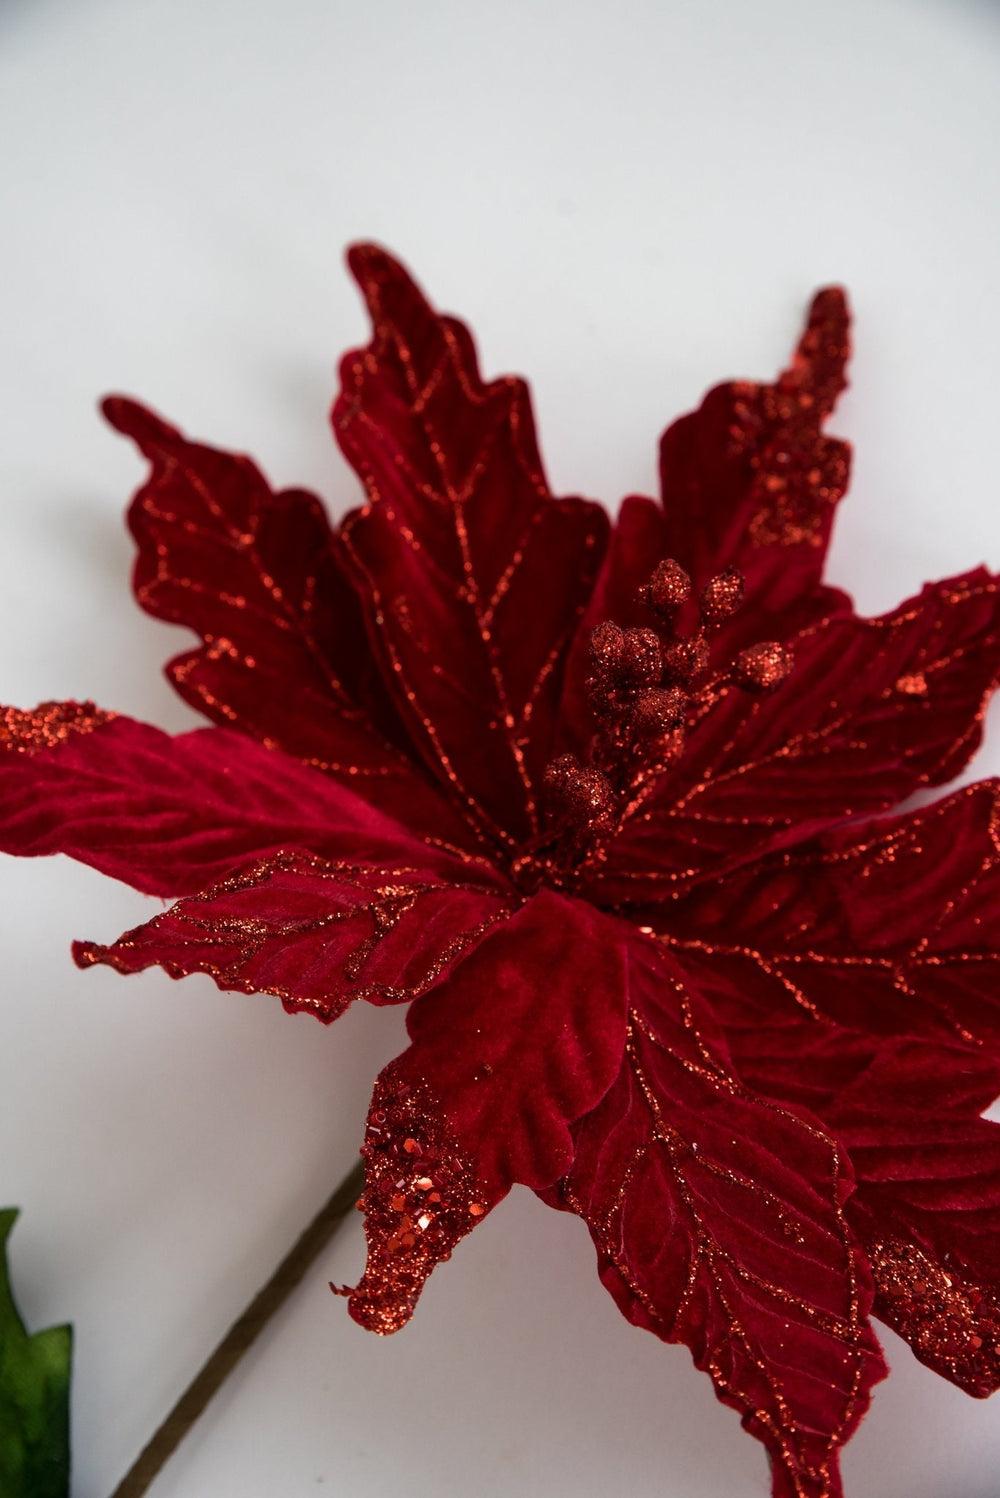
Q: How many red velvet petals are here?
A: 10